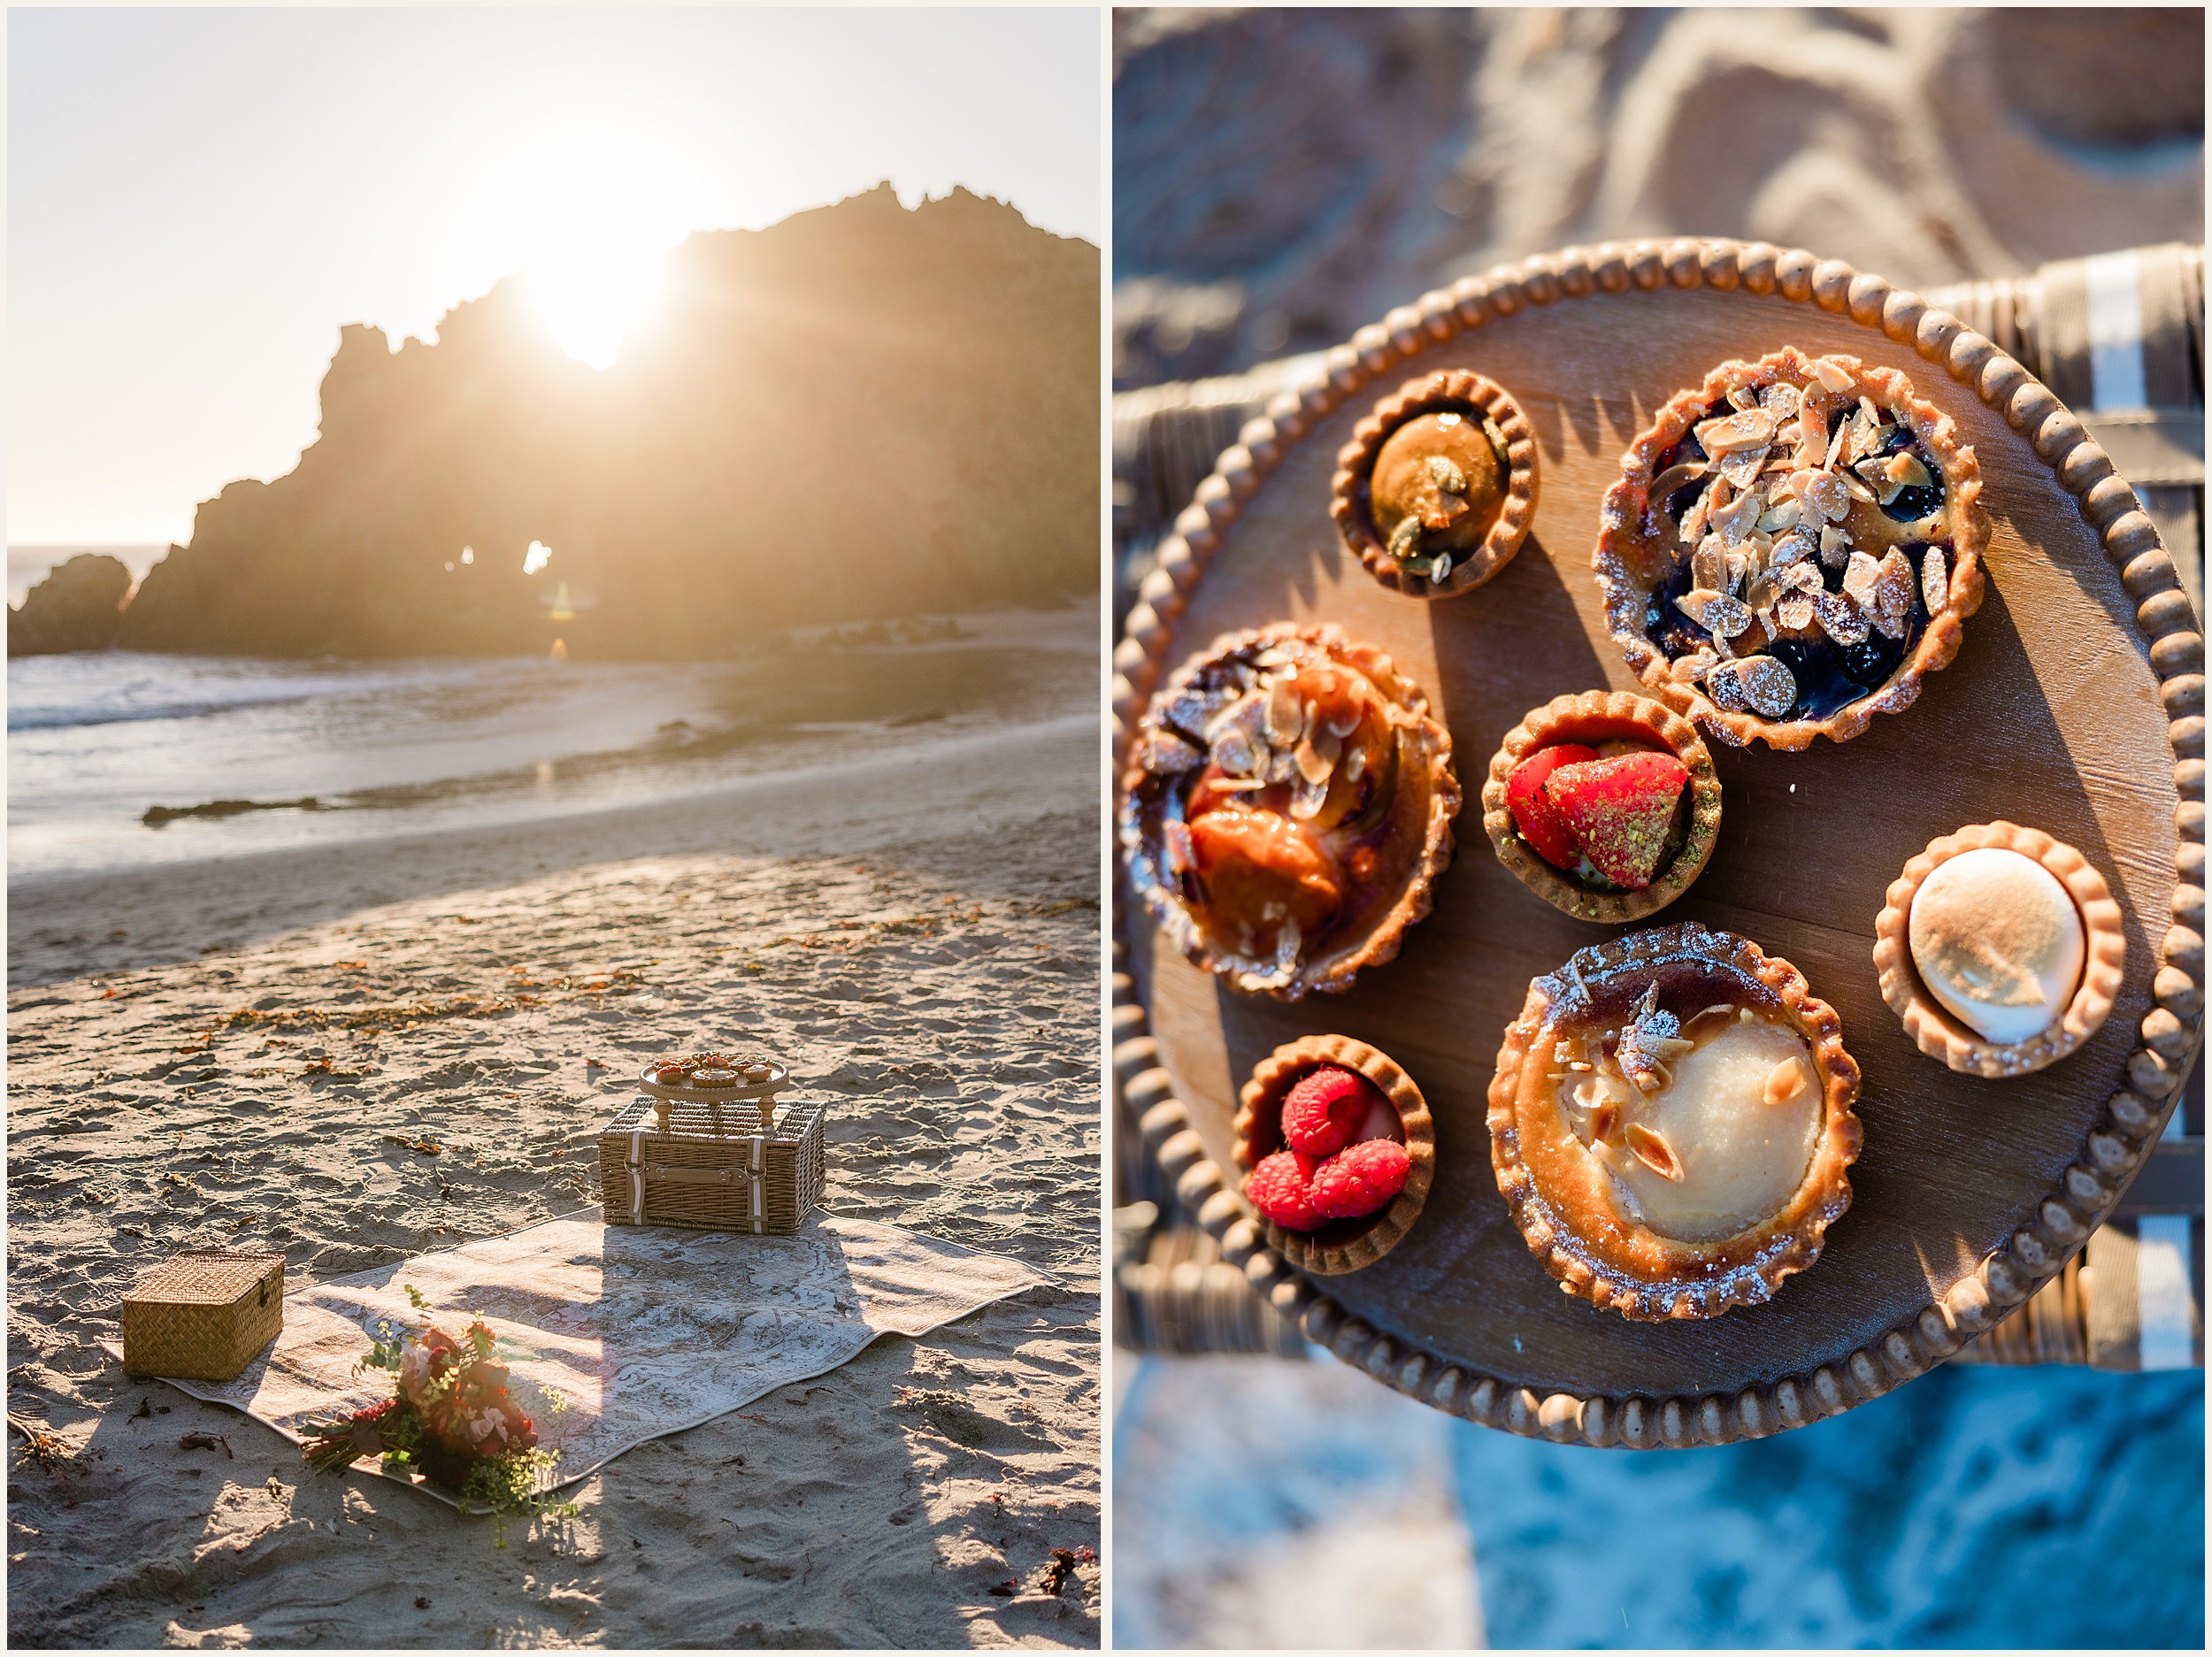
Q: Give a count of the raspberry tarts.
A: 1